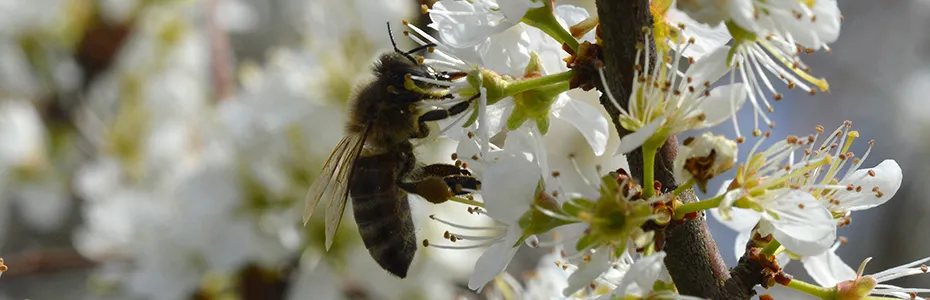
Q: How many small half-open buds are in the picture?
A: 1